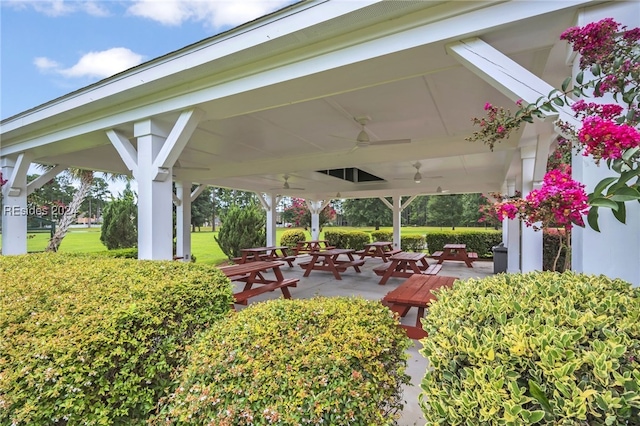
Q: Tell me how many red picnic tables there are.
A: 8